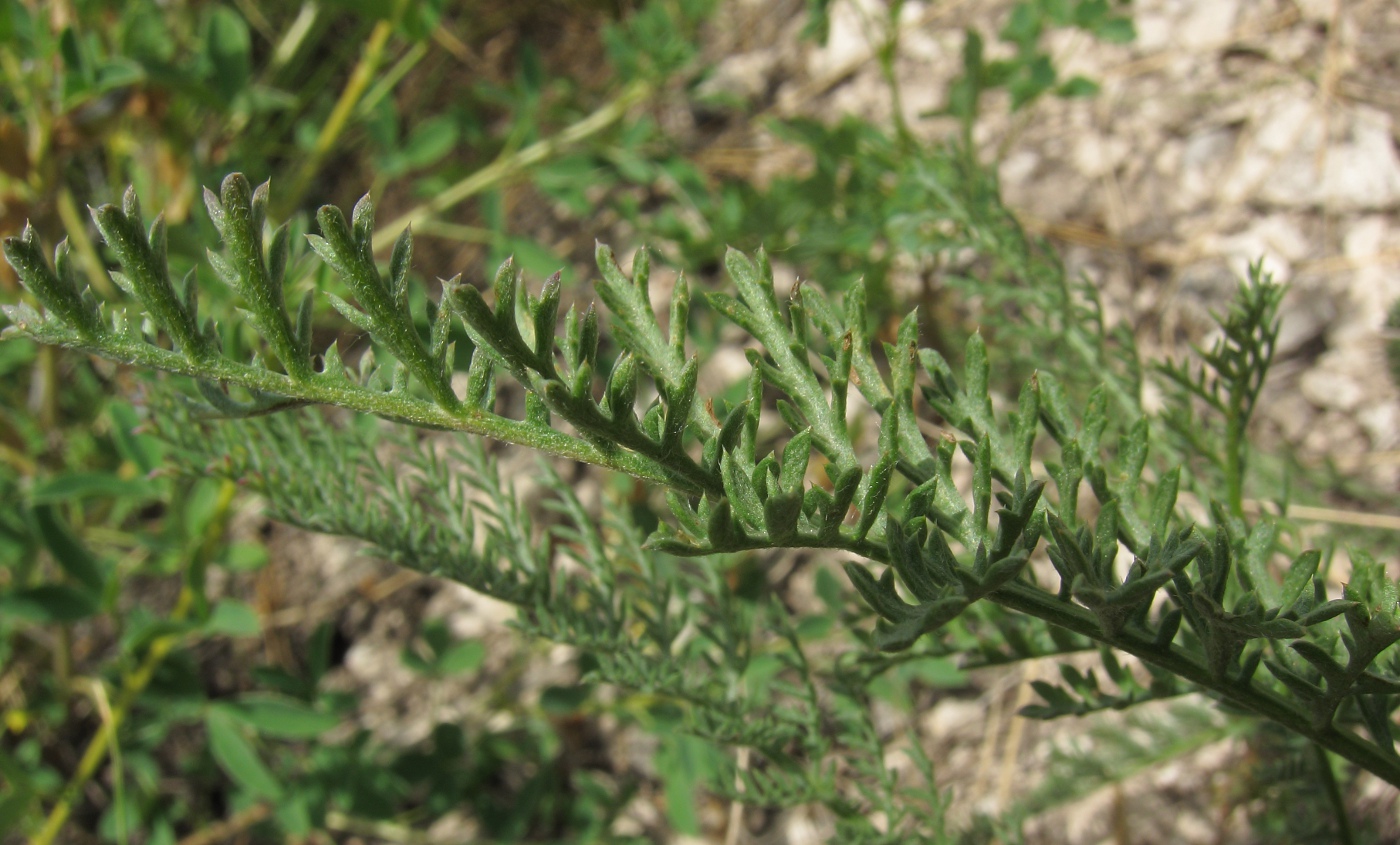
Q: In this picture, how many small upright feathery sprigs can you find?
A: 1